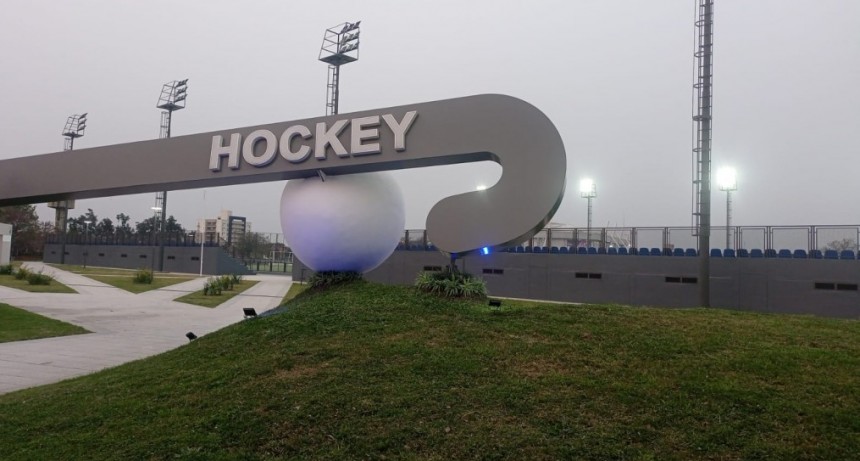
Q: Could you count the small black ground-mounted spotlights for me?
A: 3